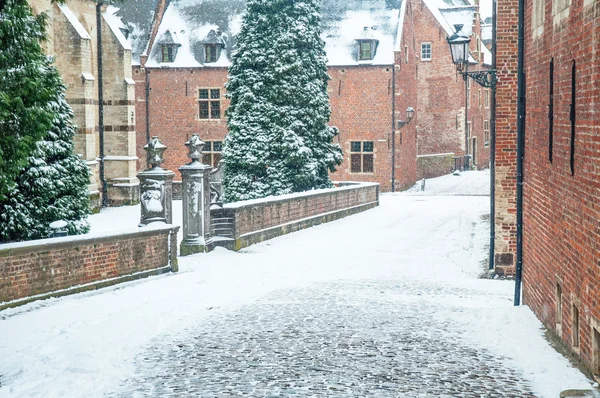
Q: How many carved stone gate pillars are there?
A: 2